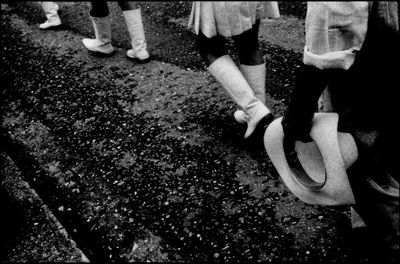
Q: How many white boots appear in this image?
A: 5